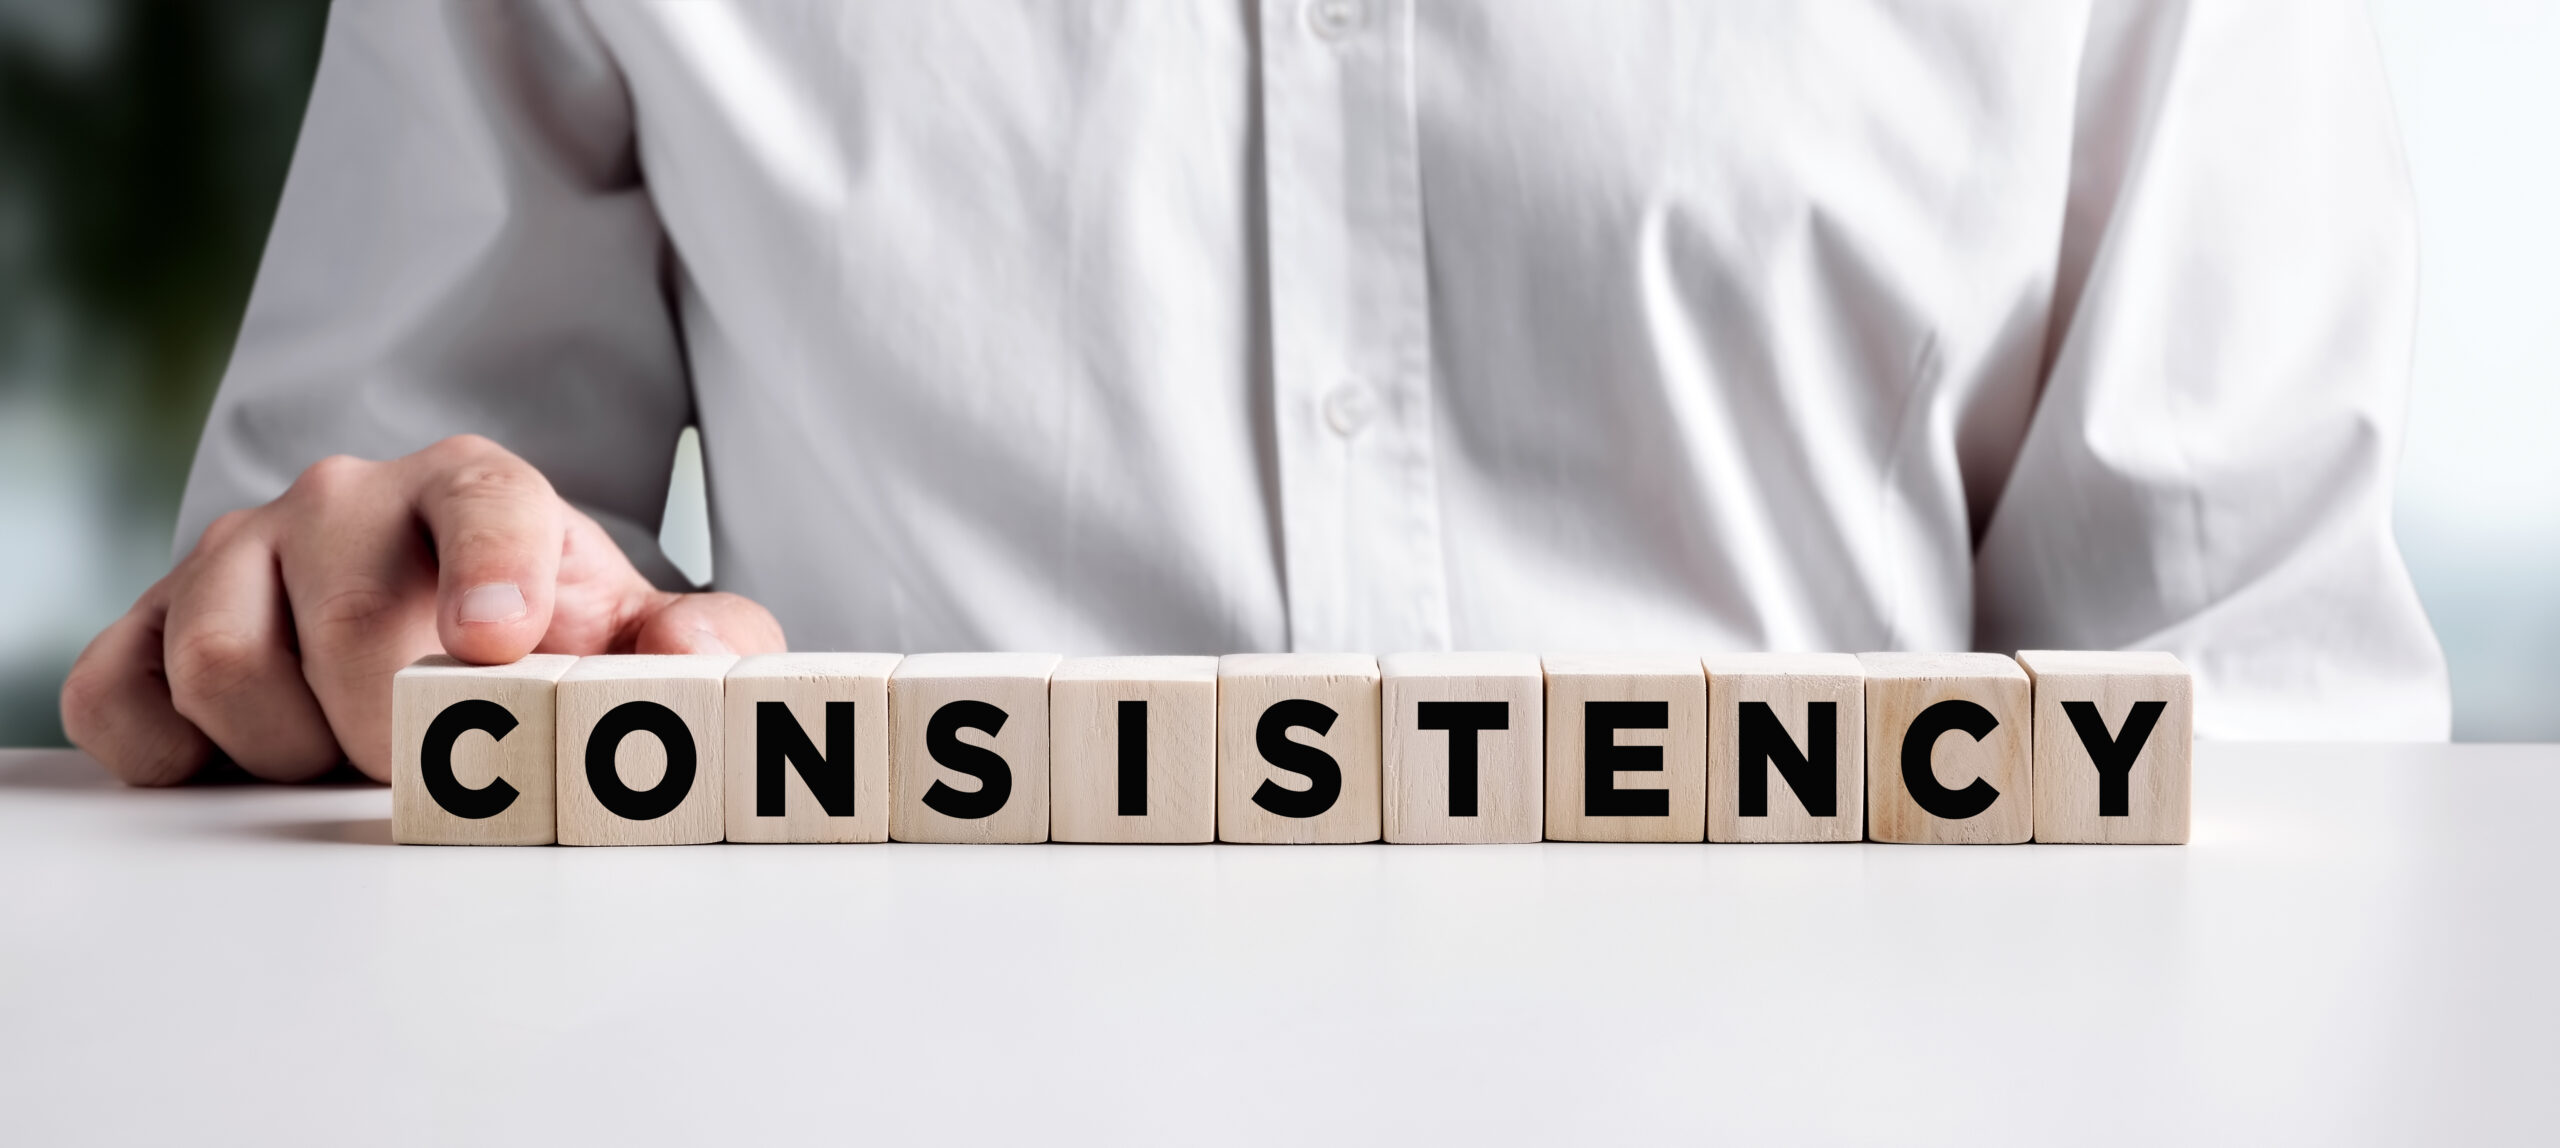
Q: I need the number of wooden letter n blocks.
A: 2